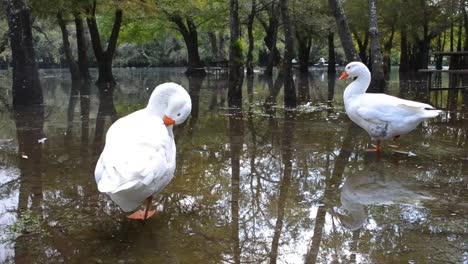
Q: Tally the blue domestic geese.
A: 0